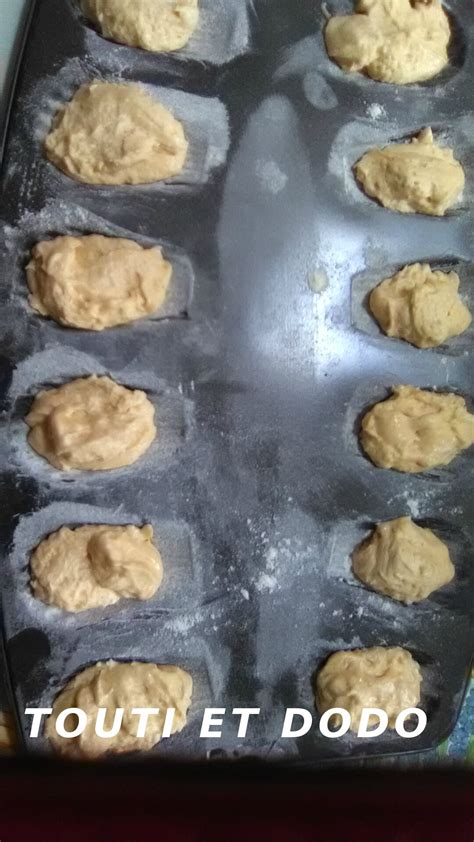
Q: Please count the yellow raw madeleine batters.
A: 12